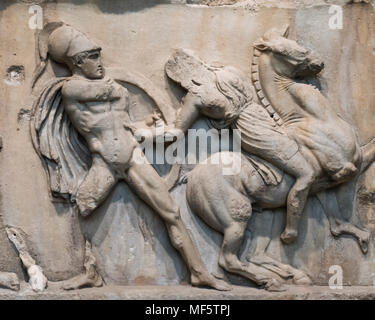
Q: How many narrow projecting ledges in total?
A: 1